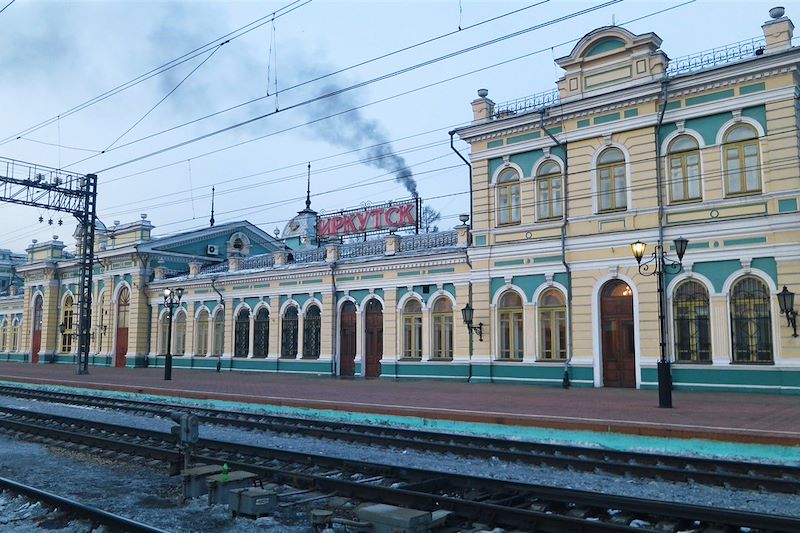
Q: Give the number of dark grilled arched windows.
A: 6